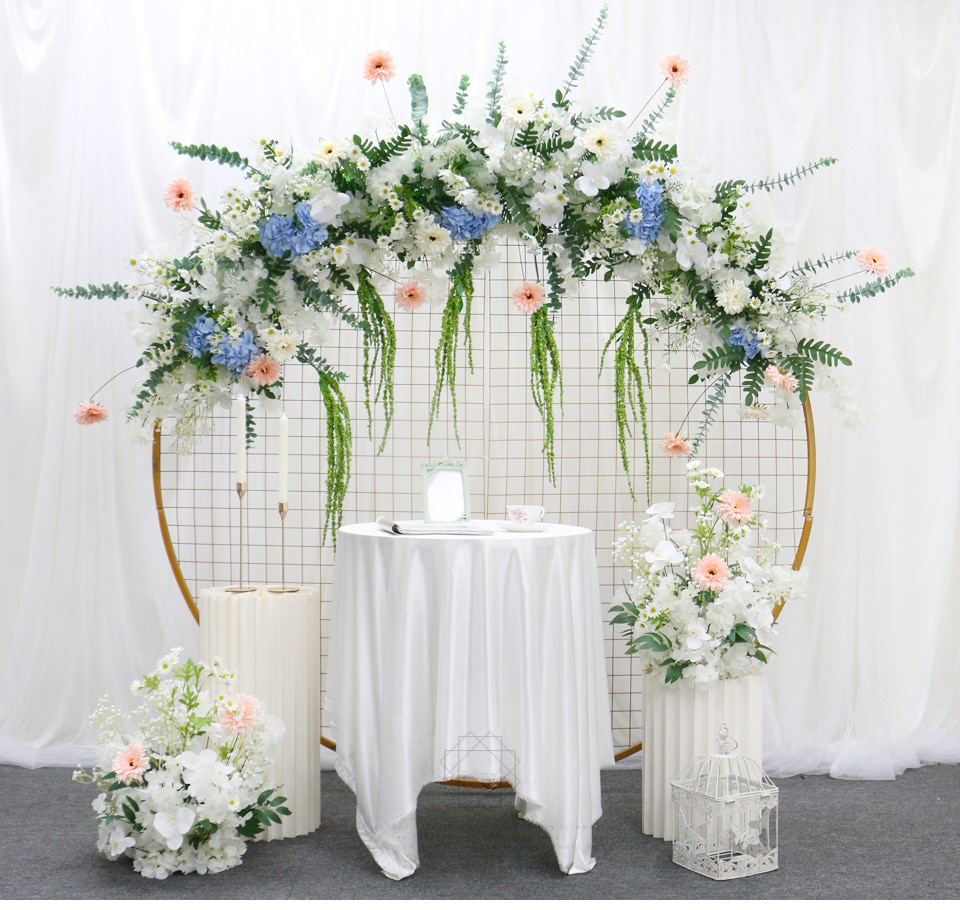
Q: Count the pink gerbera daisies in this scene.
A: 14